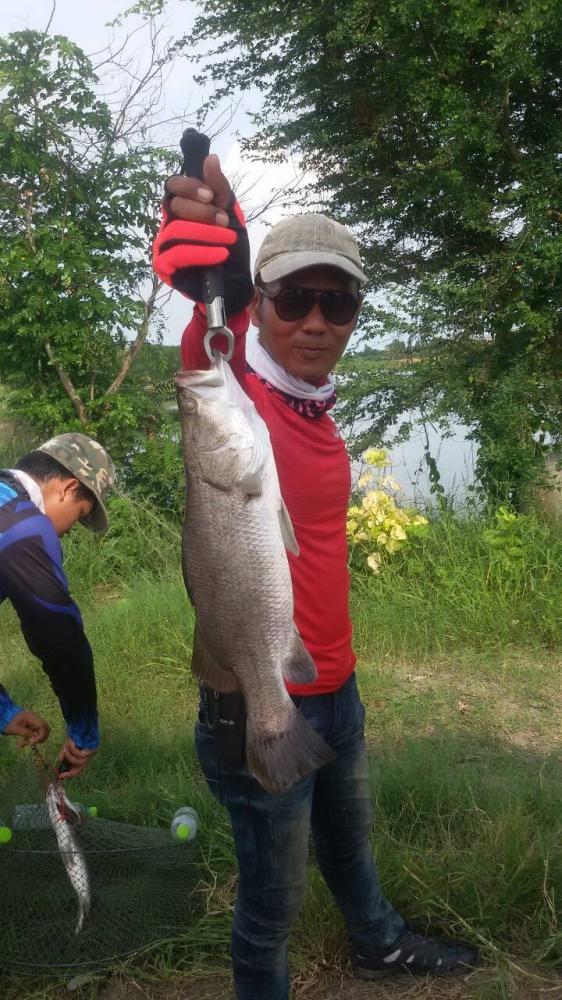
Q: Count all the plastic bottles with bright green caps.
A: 3